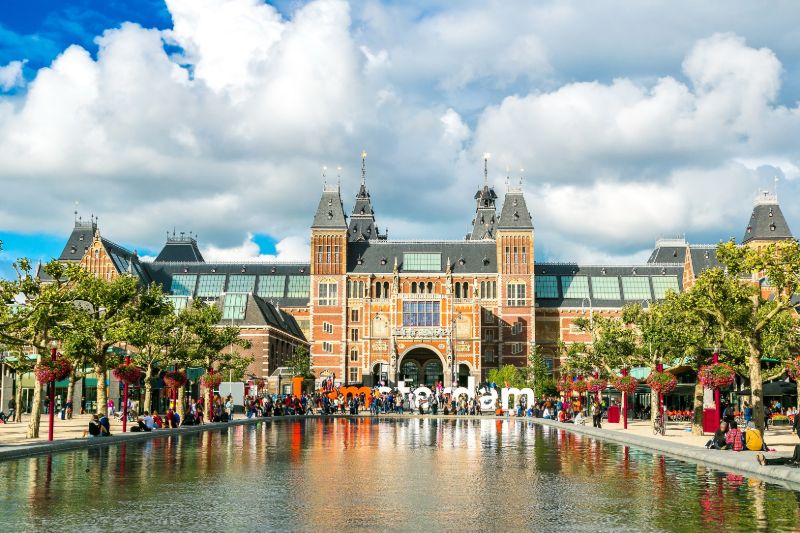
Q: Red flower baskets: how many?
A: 11